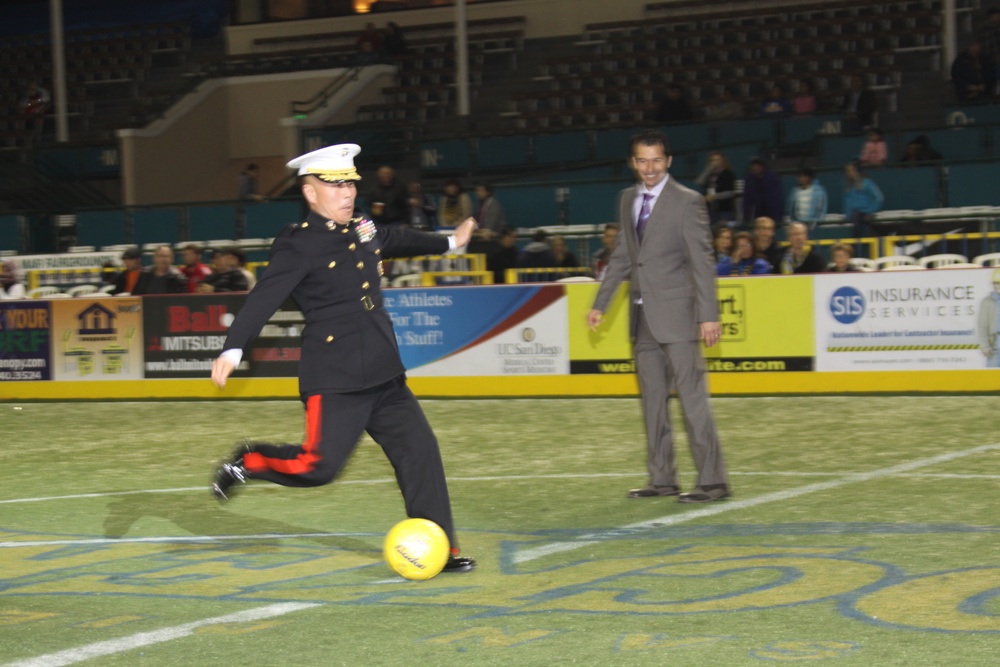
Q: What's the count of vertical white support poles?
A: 3